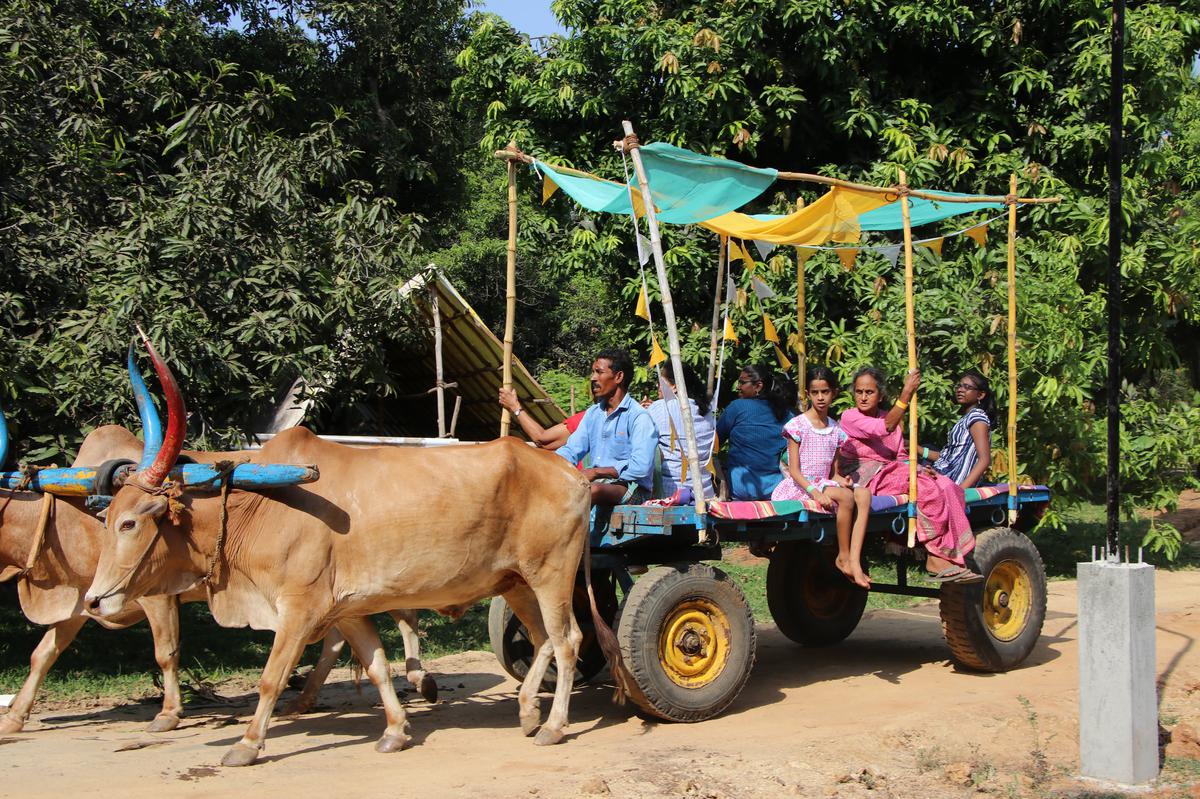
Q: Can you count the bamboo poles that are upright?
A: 6